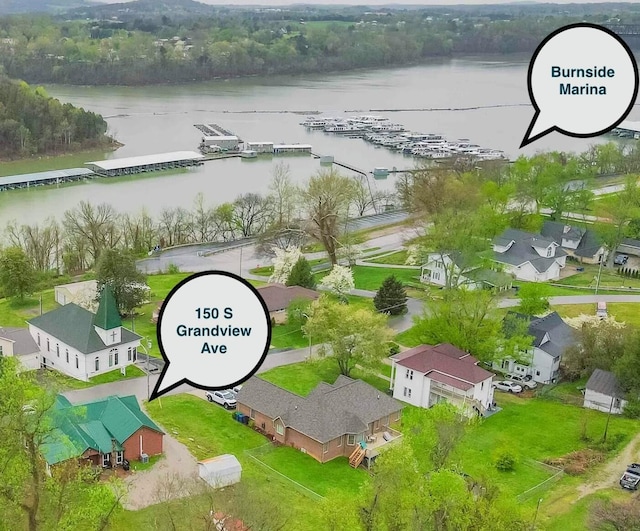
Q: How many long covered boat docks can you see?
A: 2